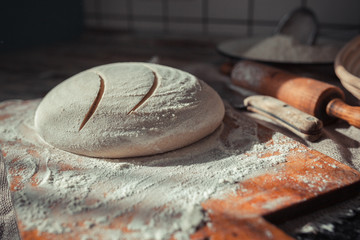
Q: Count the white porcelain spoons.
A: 0